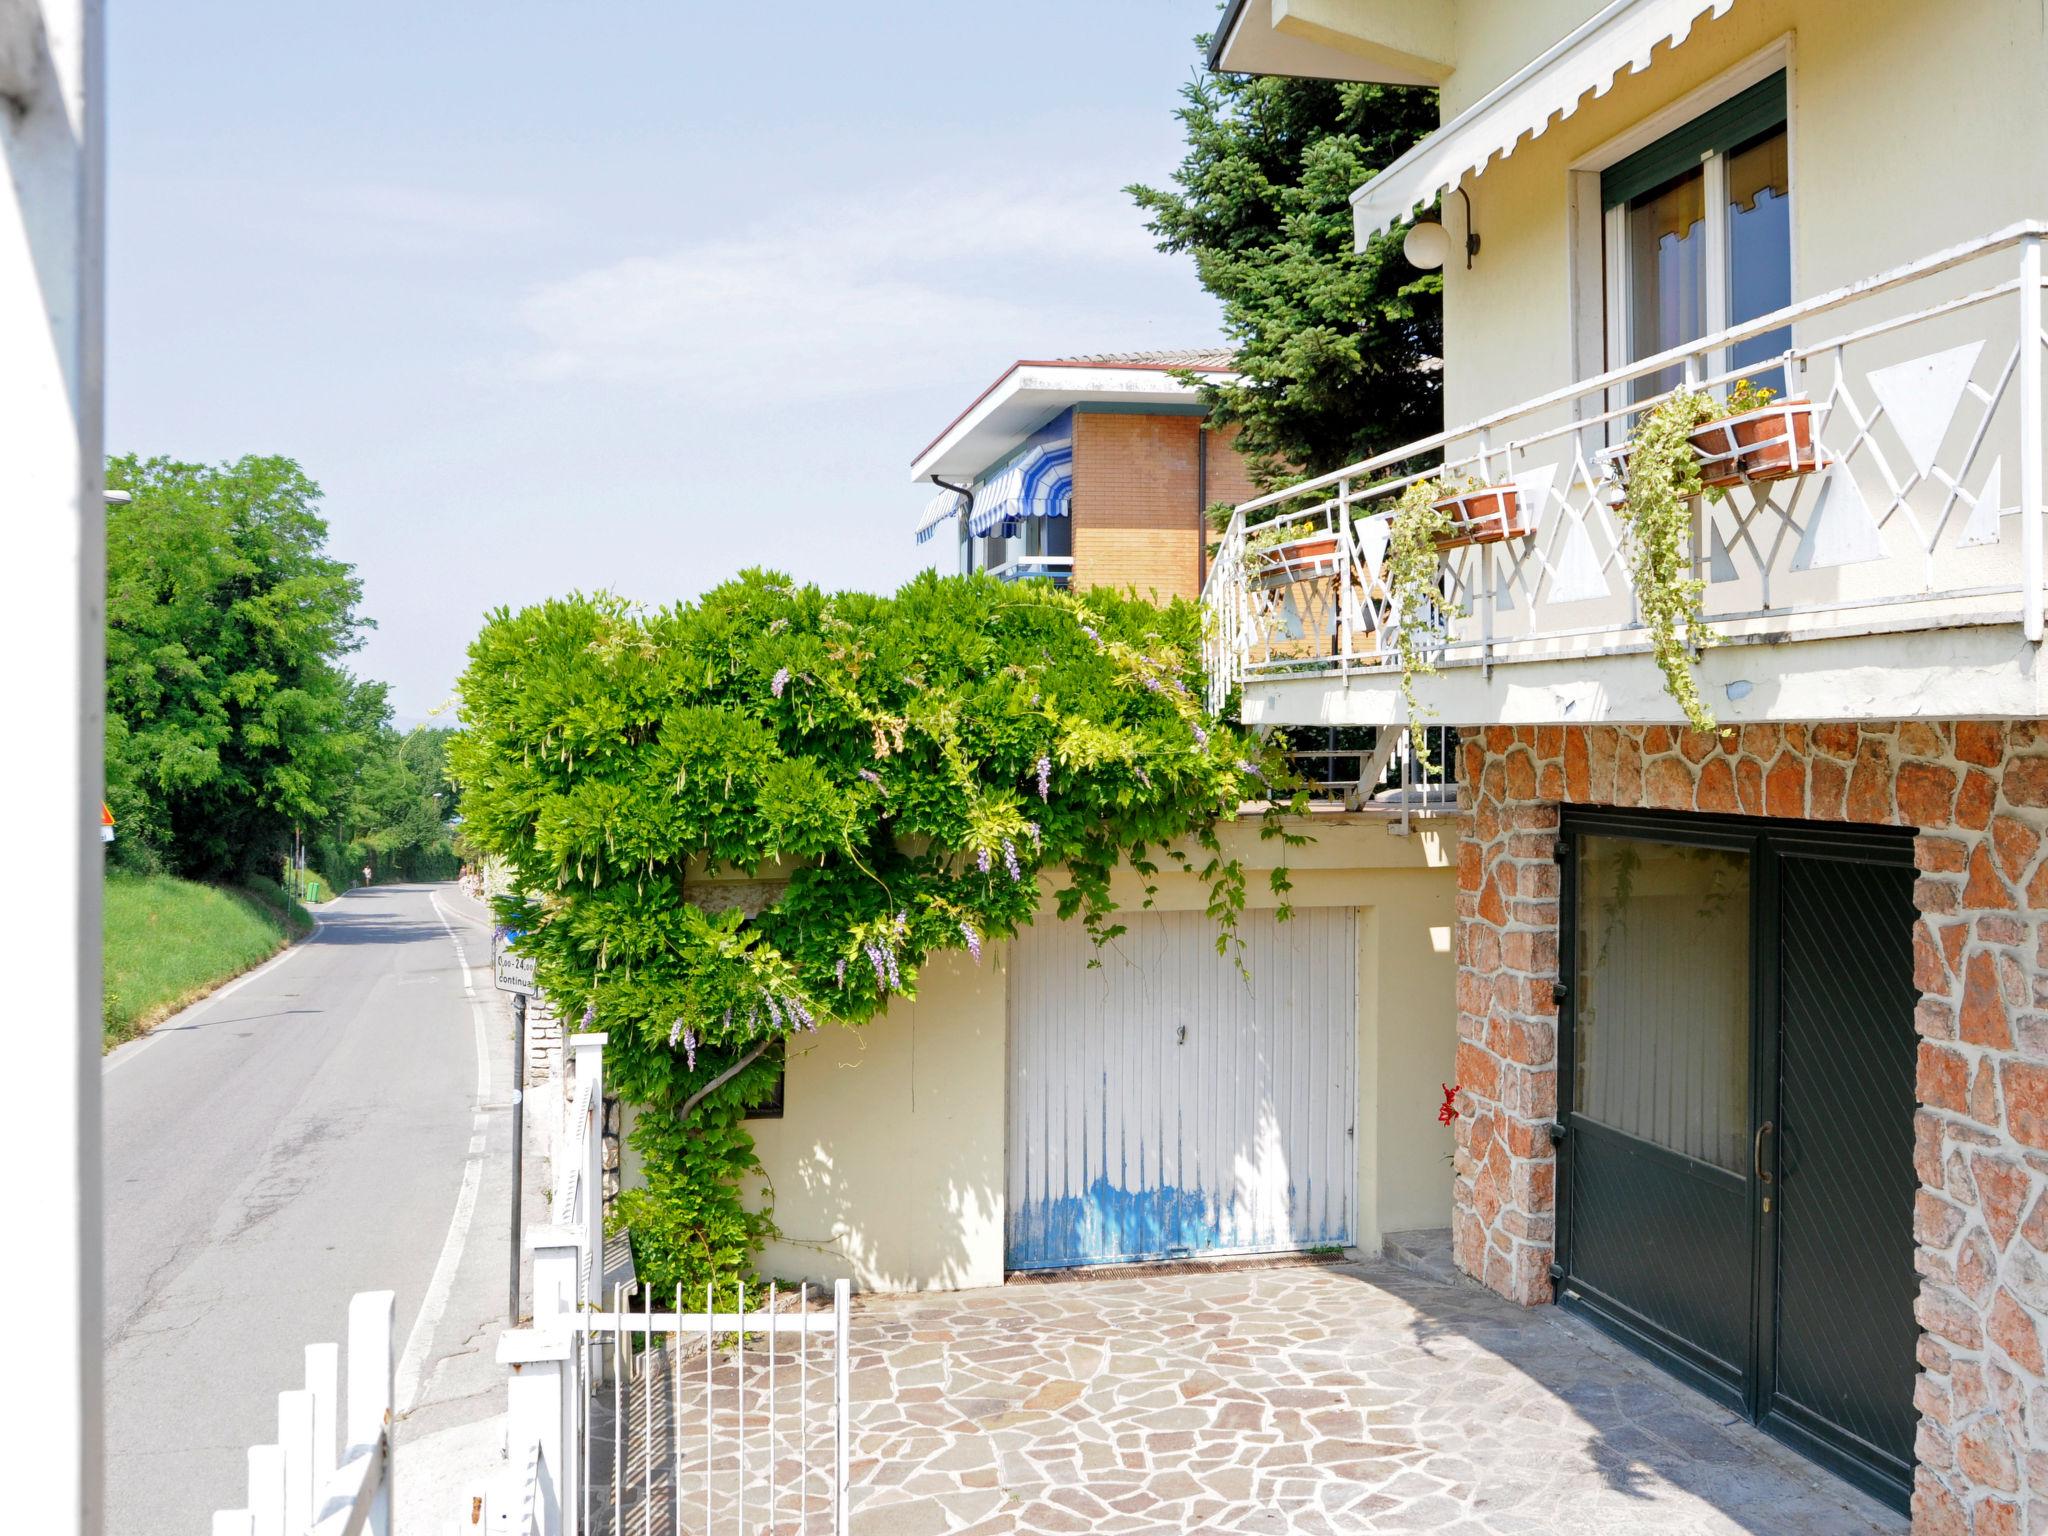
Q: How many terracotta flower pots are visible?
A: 3